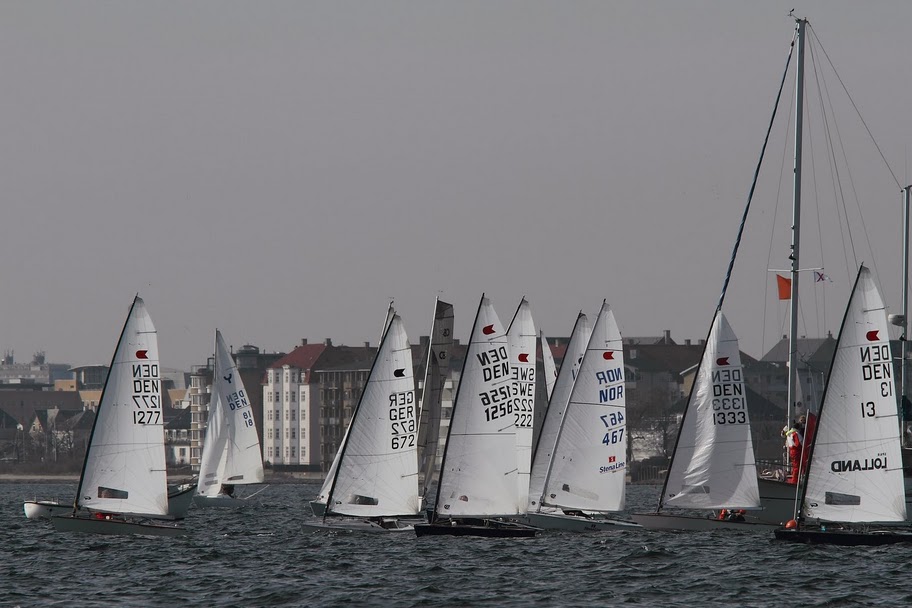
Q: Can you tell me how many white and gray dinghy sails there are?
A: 12